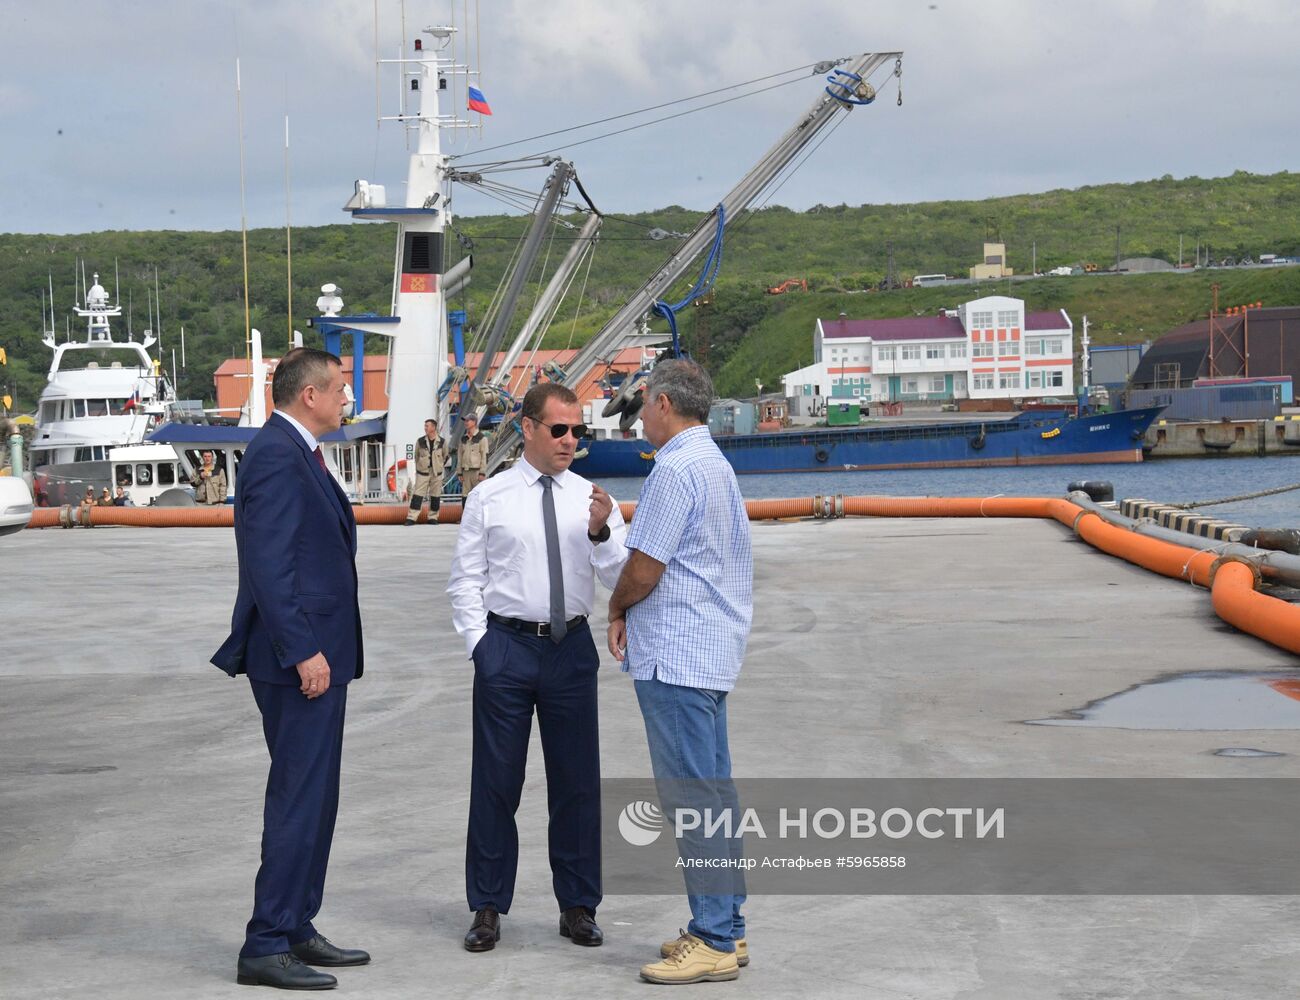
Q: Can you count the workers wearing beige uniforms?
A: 3